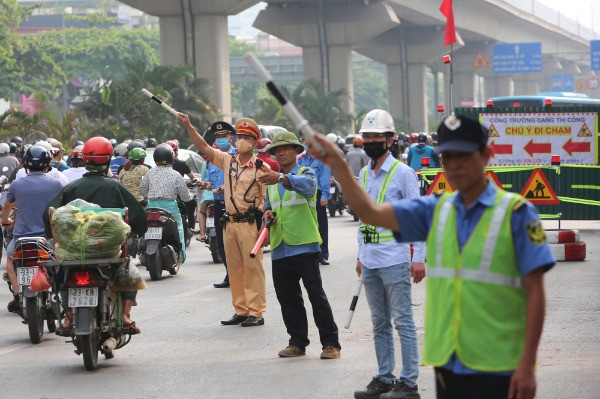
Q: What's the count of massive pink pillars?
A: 0